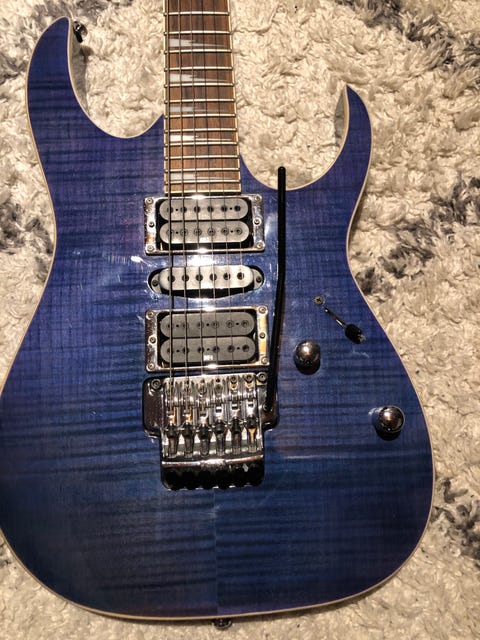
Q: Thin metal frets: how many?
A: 12